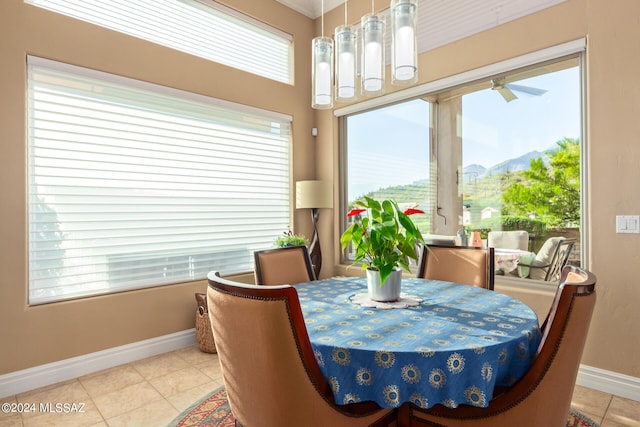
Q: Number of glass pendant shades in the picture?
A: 4